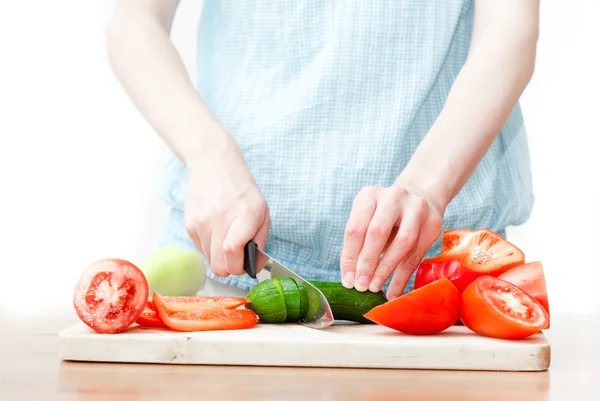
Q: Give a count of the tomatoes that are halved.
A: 2